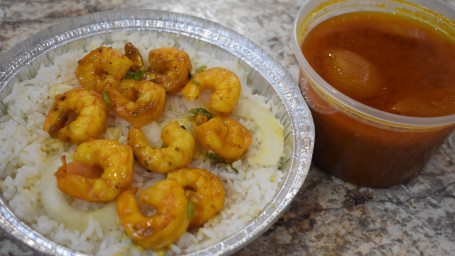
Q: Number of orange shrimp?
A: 10